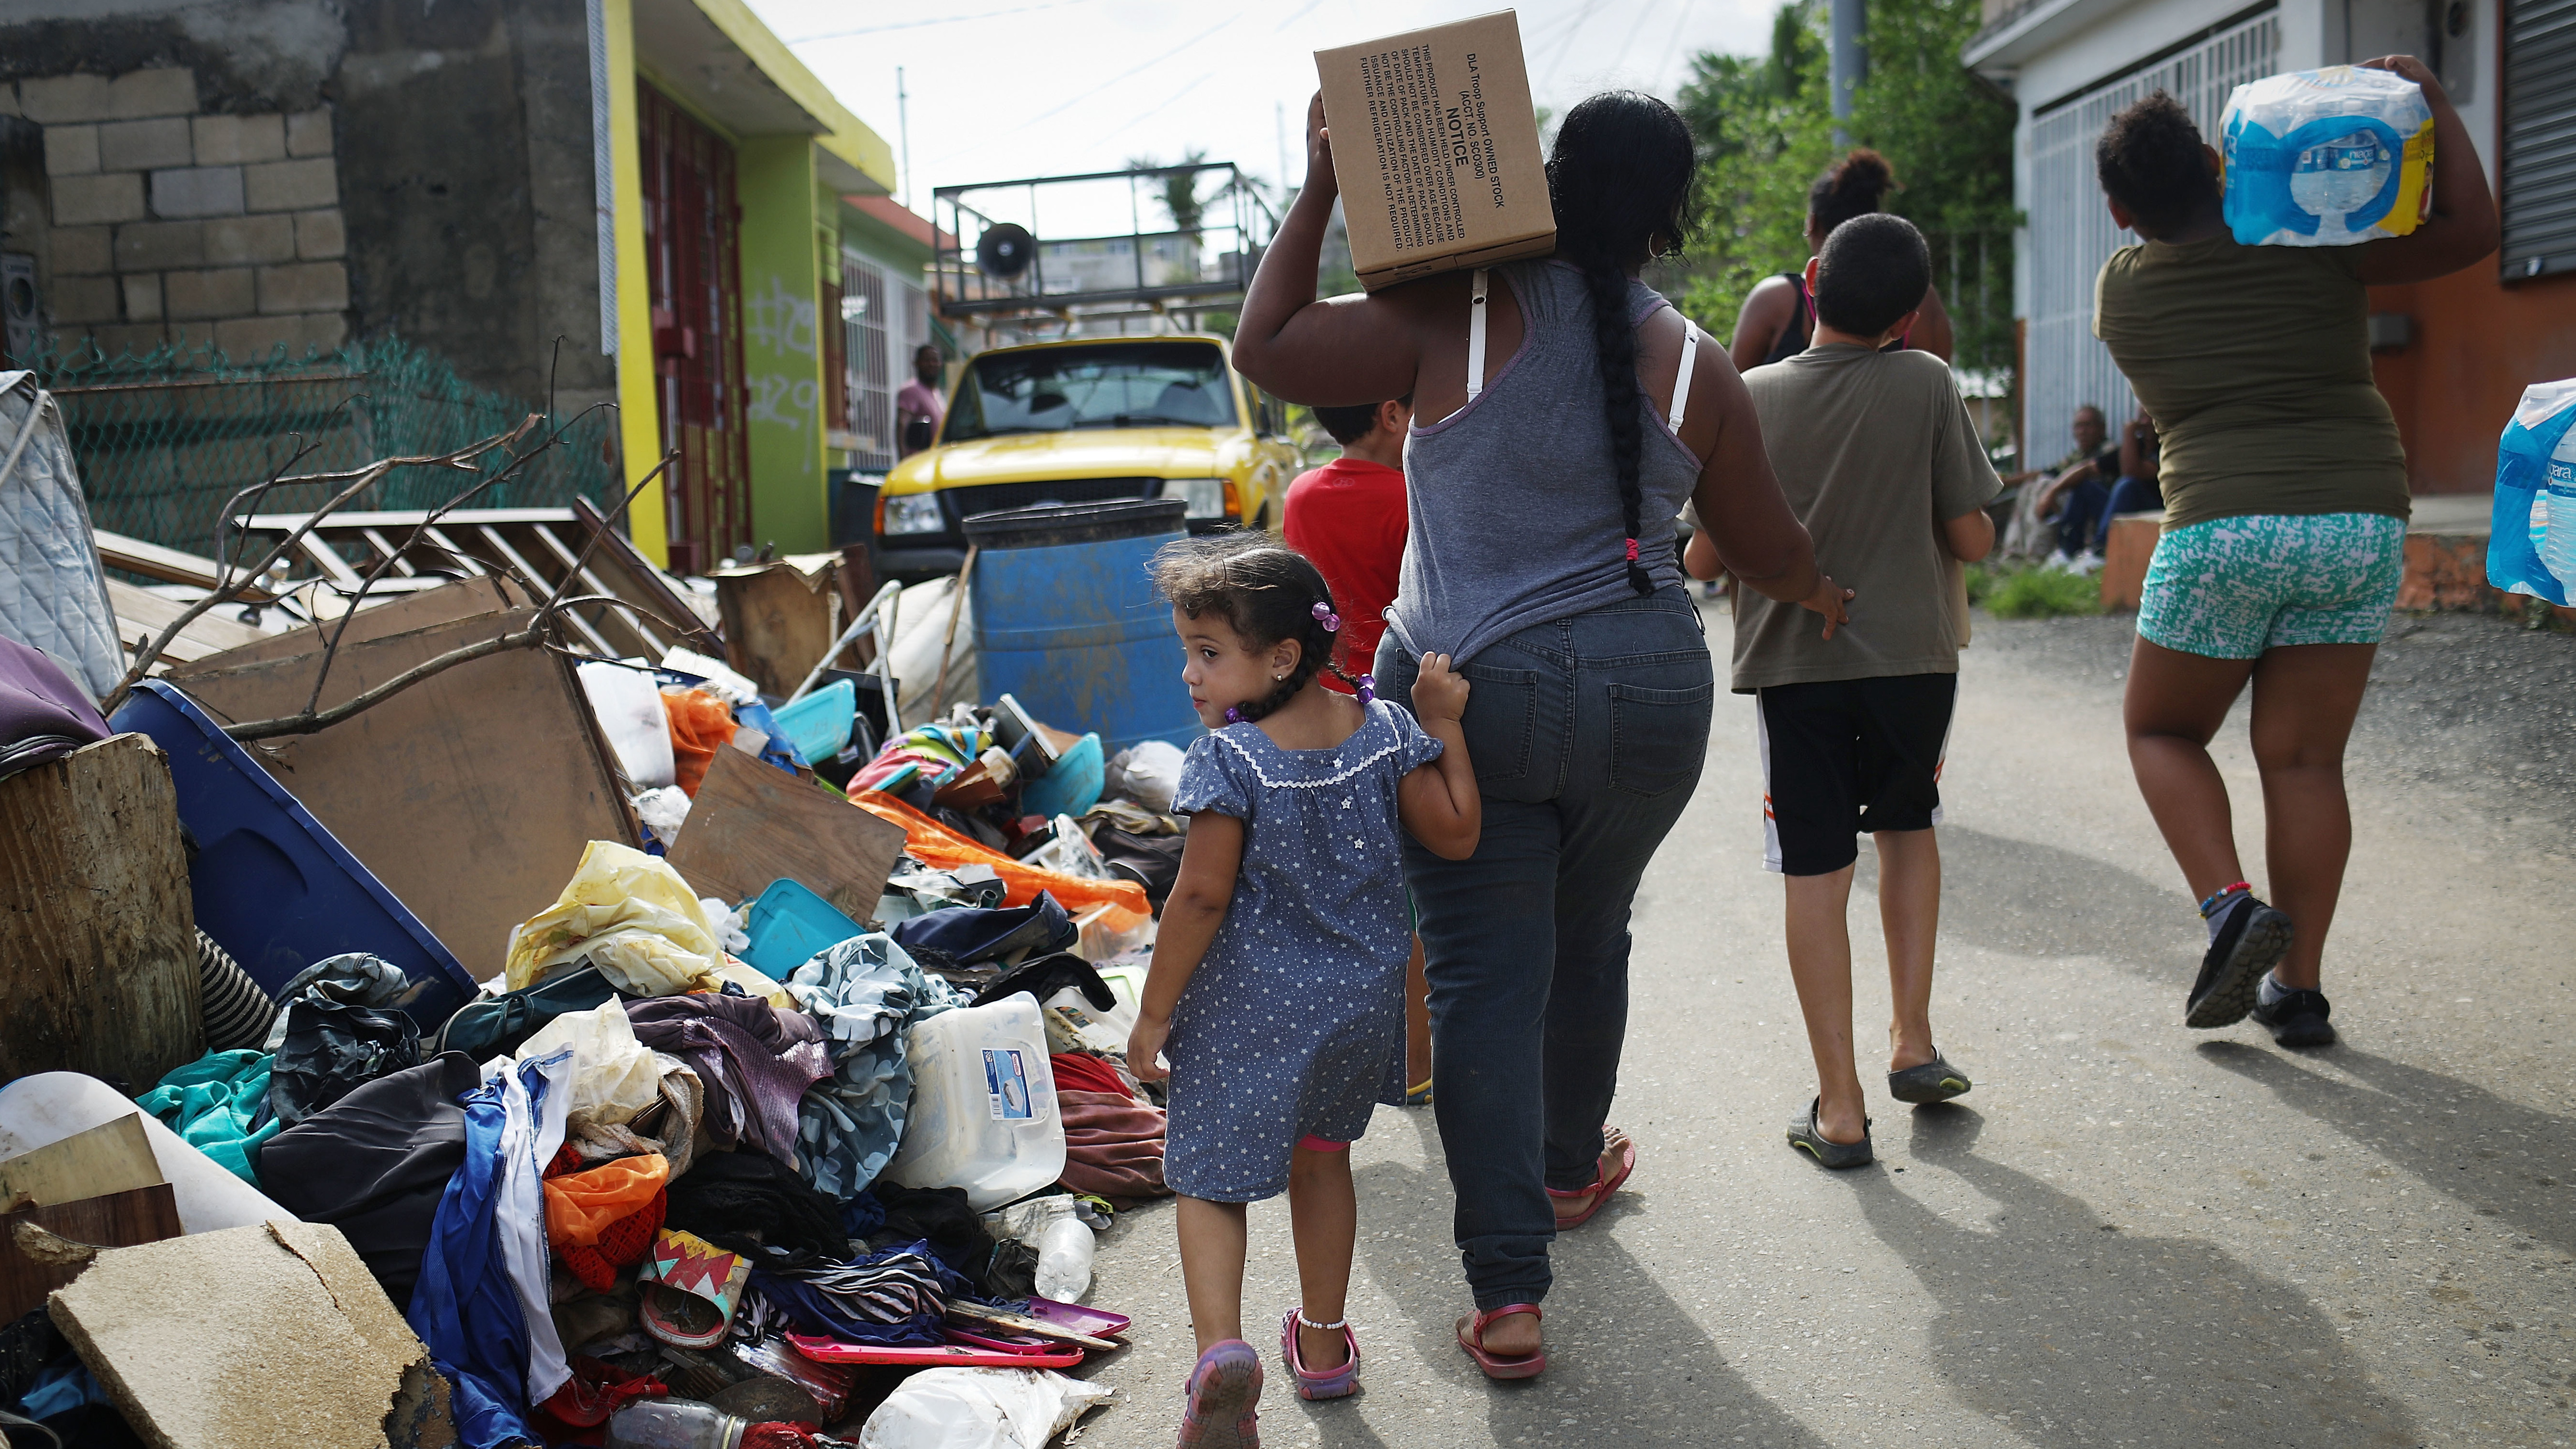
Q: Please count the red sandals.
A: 2